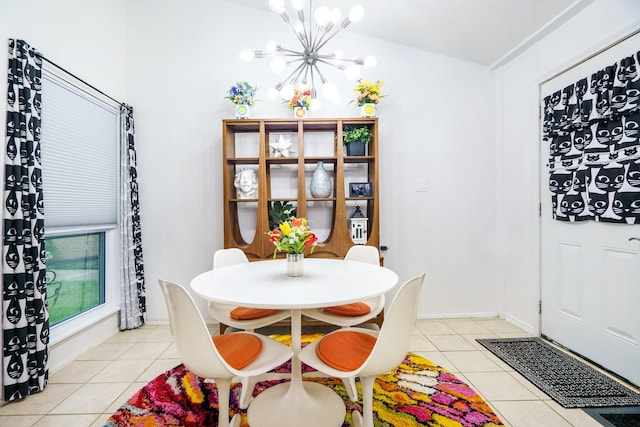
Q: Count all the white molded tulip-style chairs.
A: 4